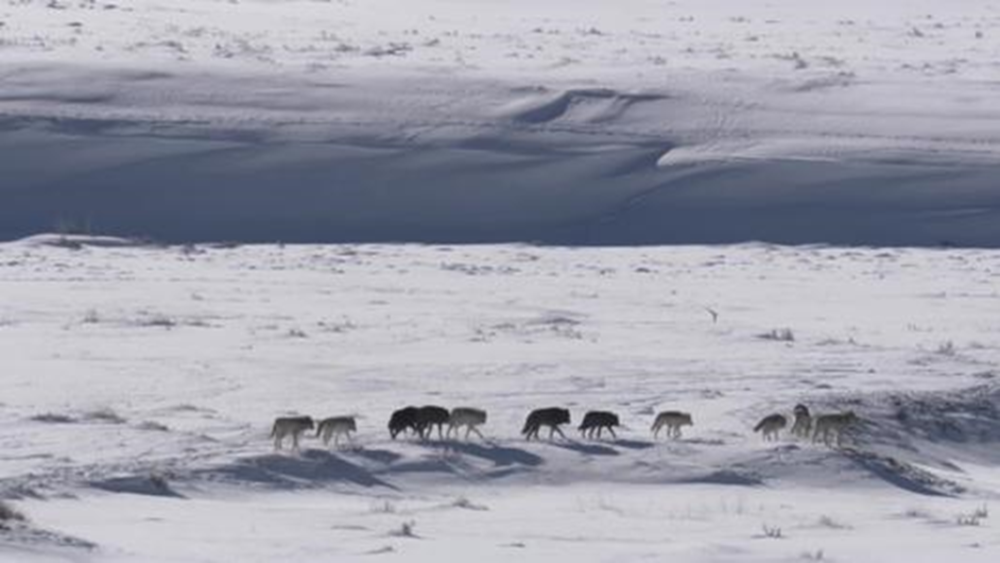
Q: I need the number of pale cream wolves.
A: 7